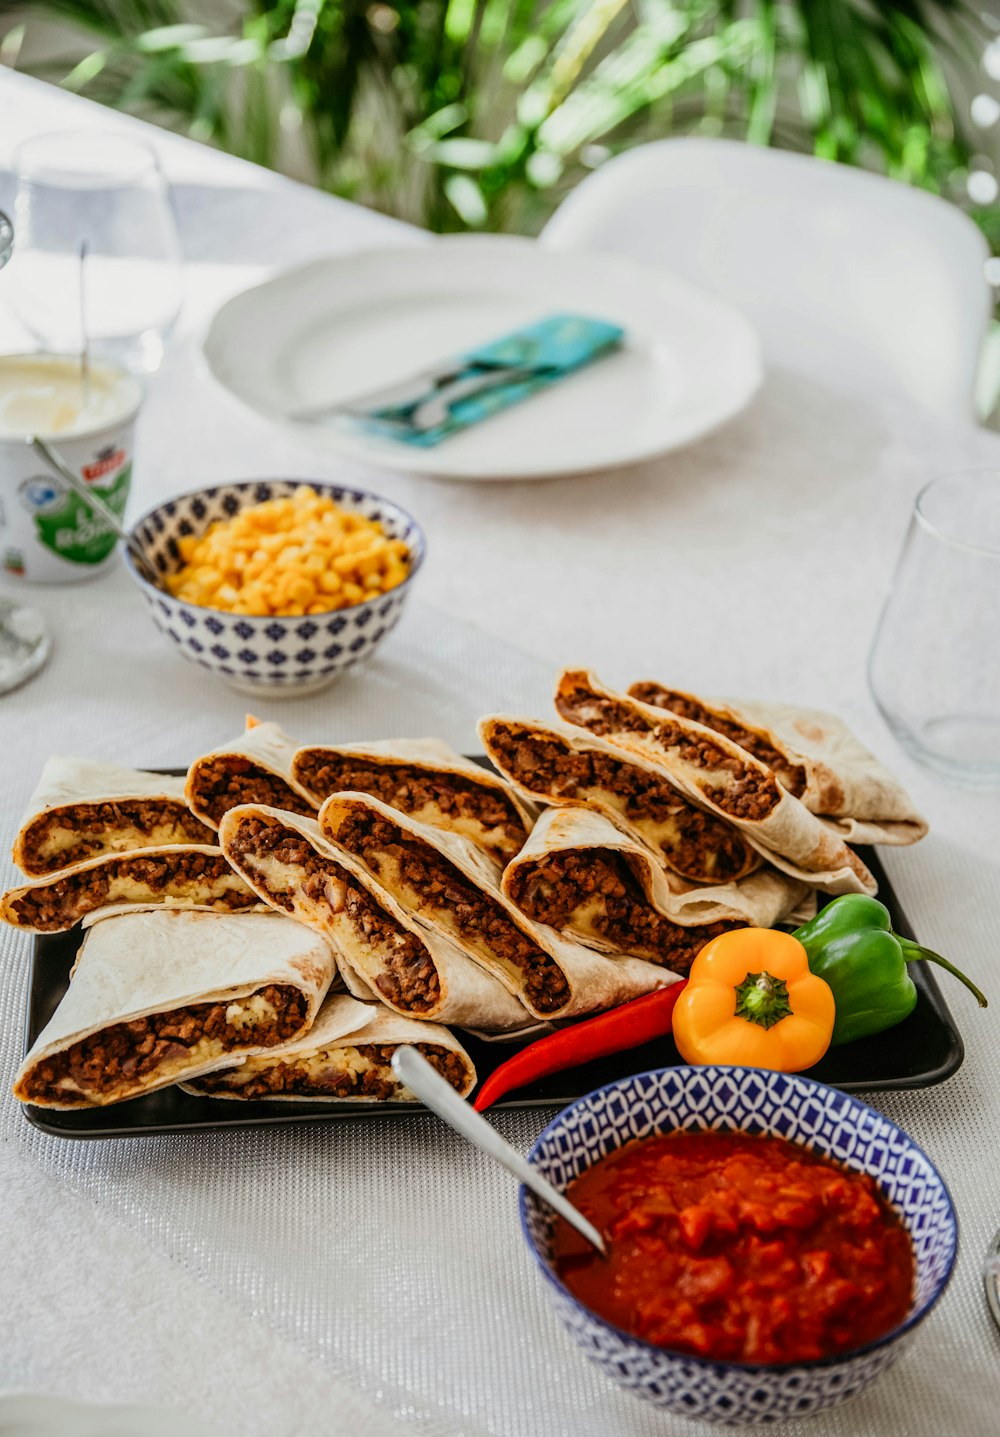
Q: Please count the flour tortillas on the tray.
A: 12